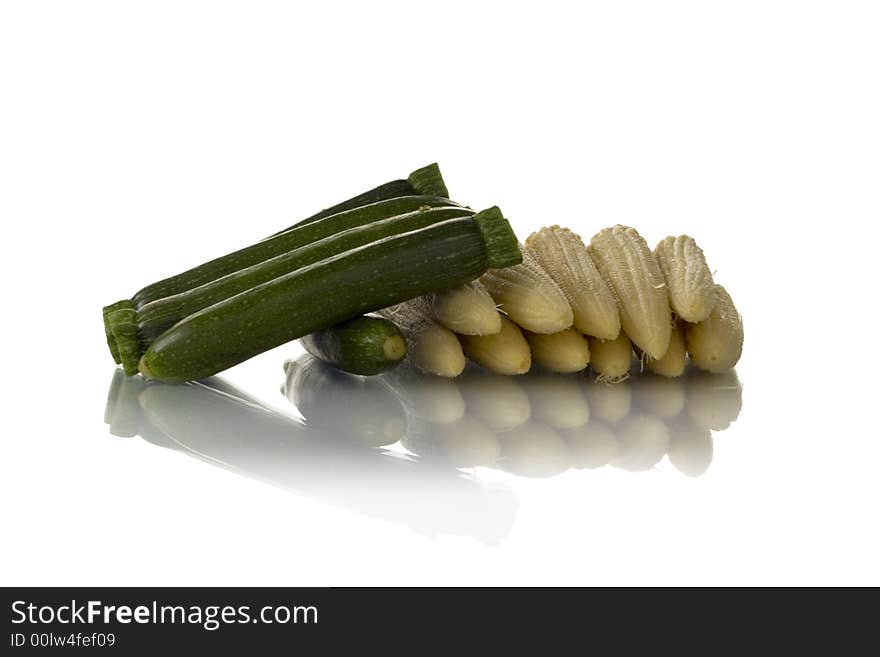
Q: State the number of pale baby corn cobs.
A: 11